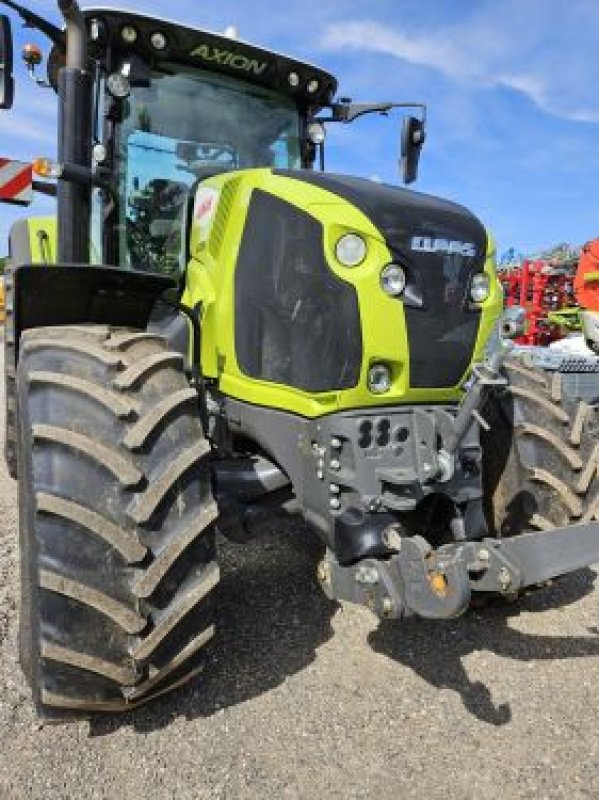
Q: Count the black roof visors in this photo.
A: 1